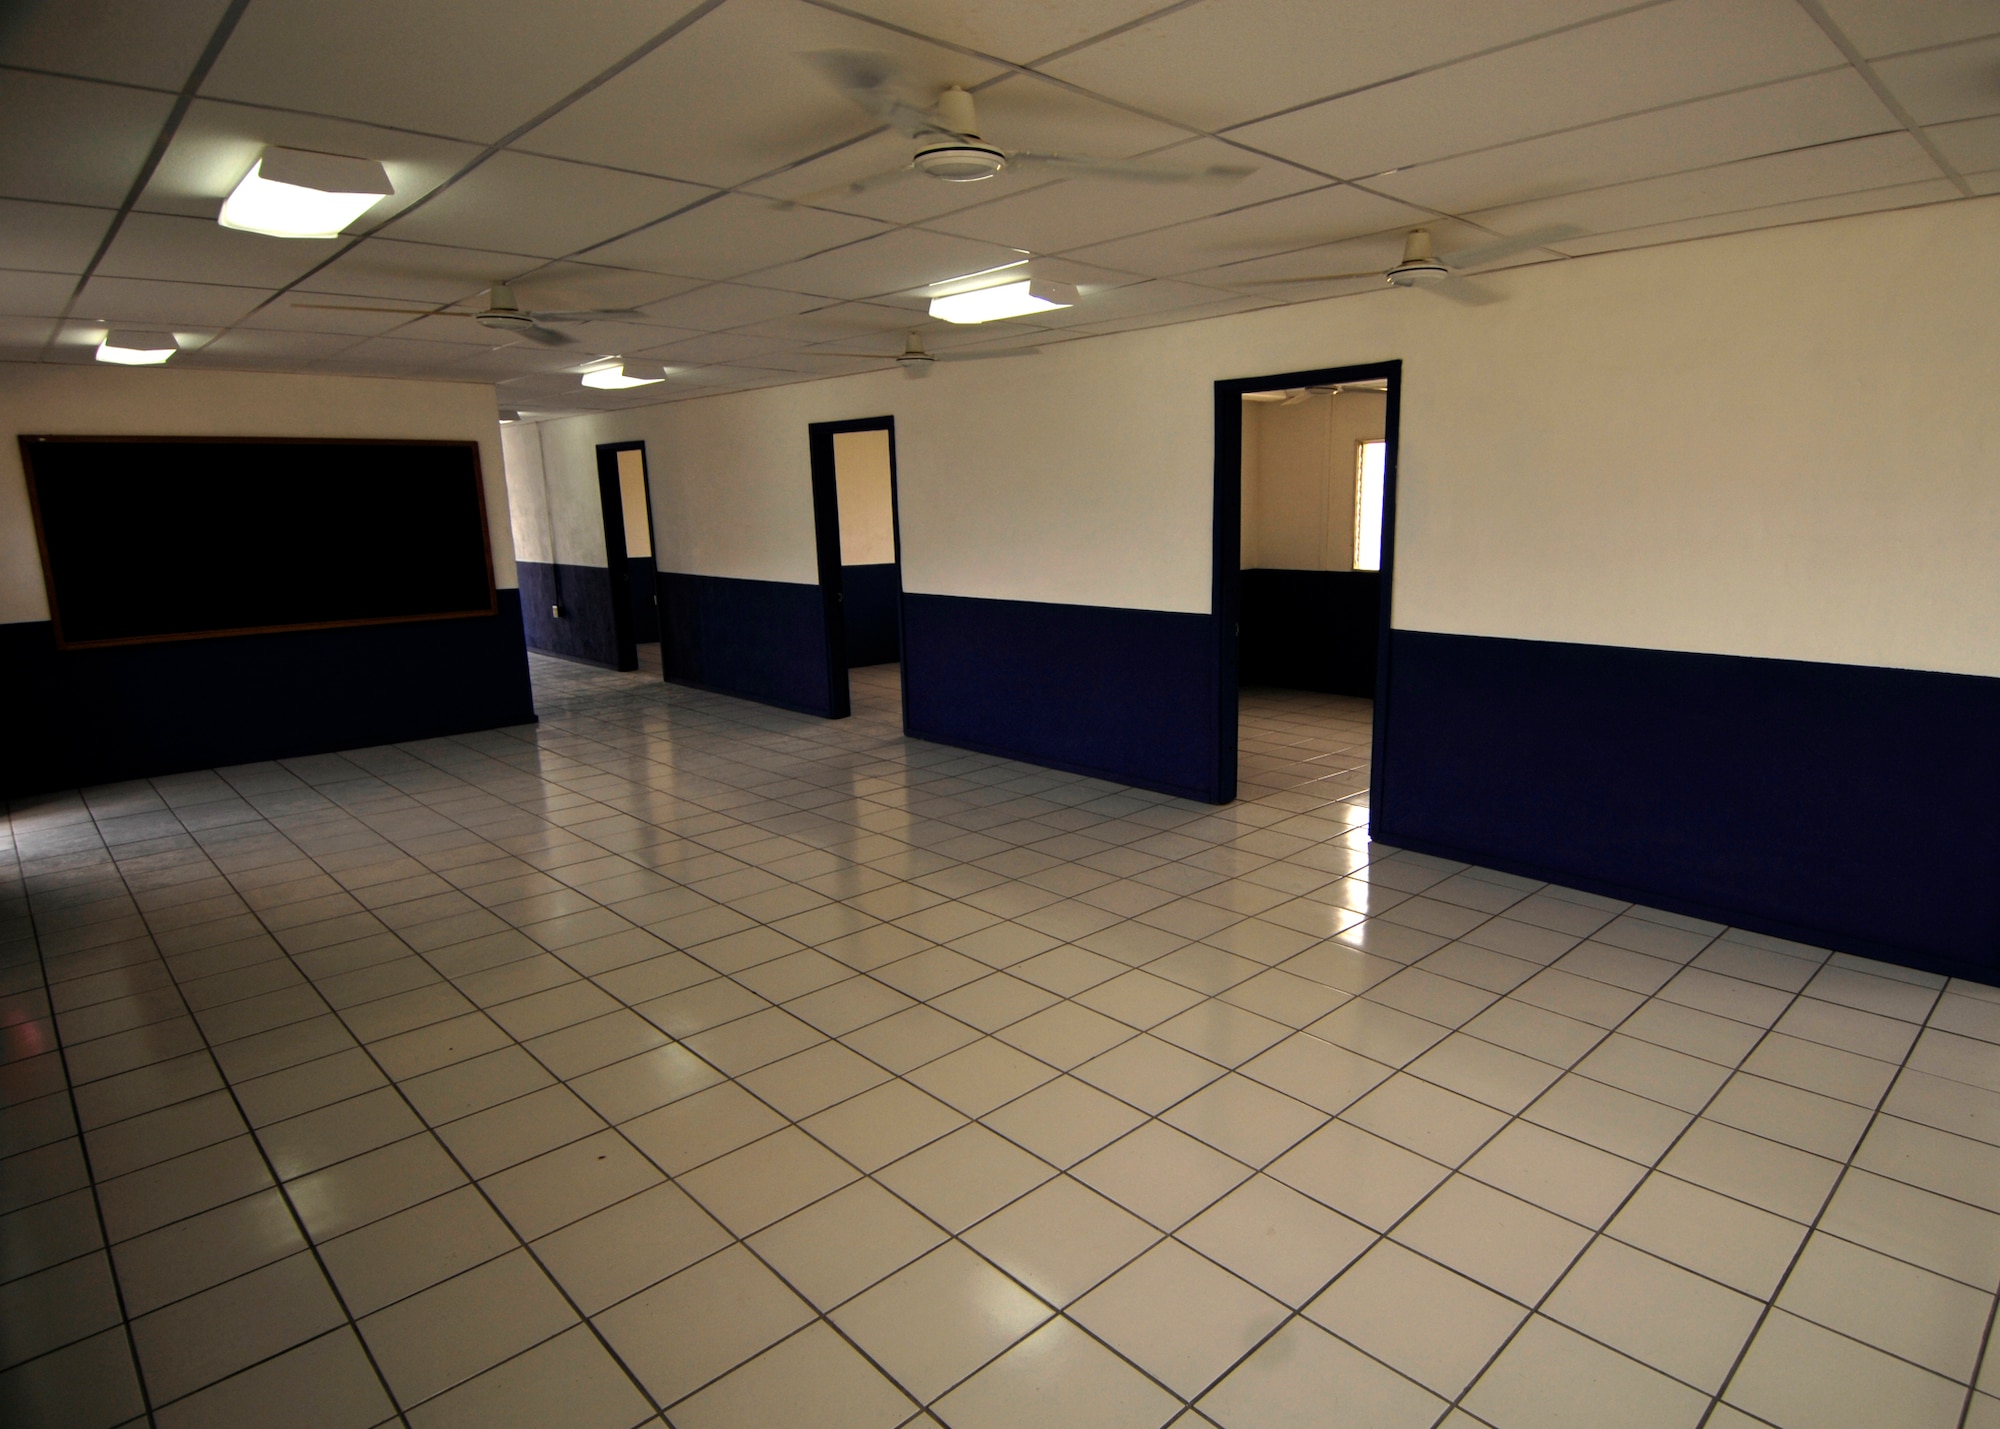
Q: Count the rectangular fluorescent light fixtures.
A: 5